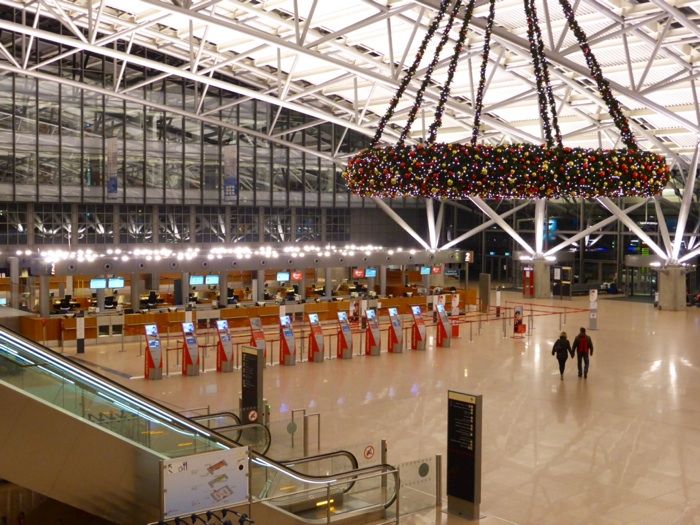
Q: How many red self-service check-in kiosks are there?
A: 11